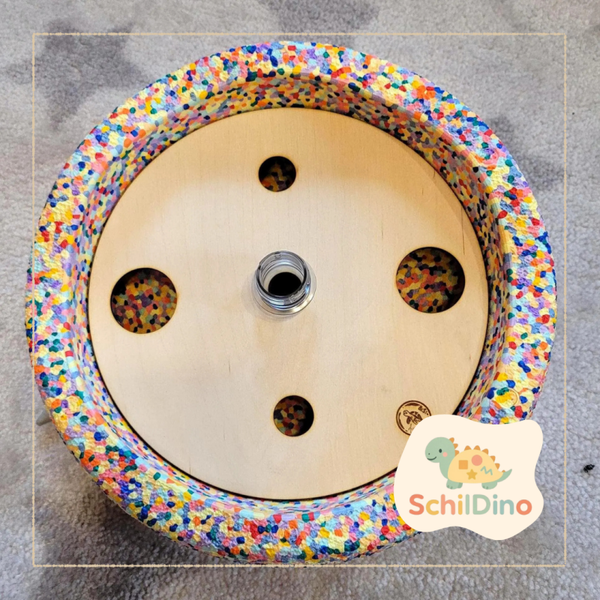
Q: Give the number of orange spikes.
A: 9